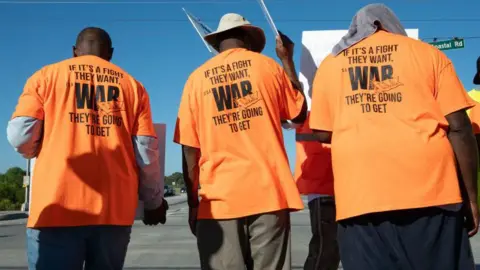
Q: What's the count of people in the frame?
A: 5